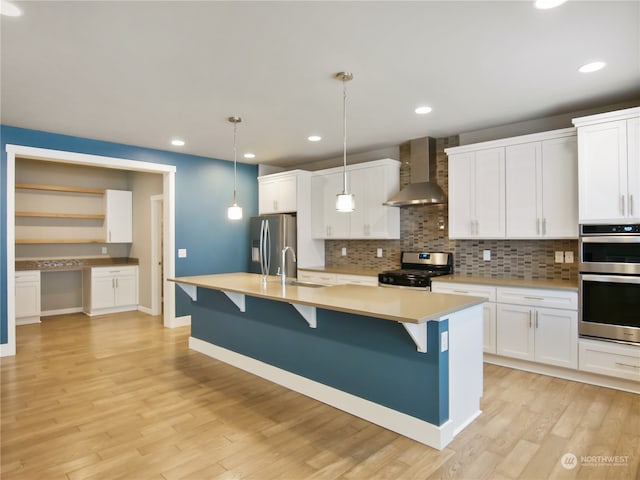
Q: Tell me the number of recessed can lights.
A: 7